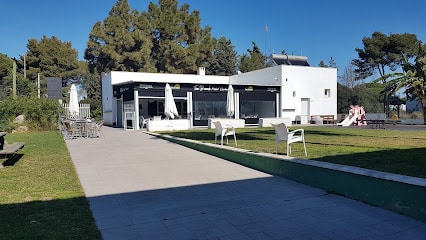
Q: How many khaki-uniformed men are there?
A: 0